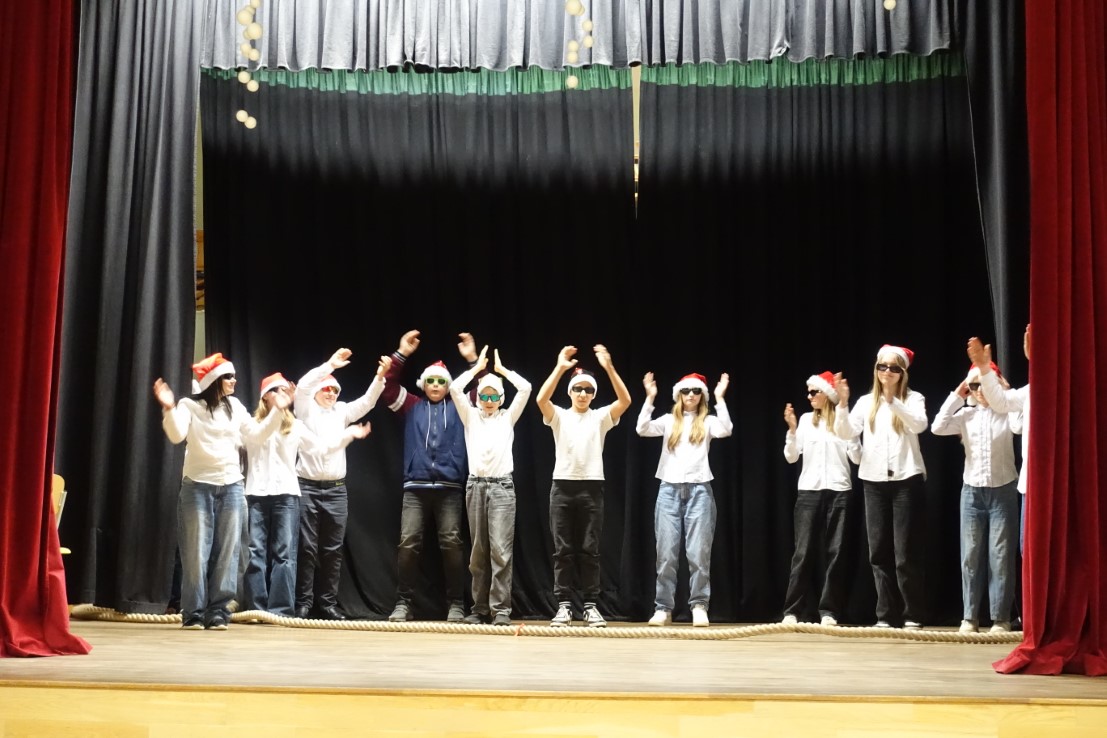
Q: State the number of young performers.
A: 11